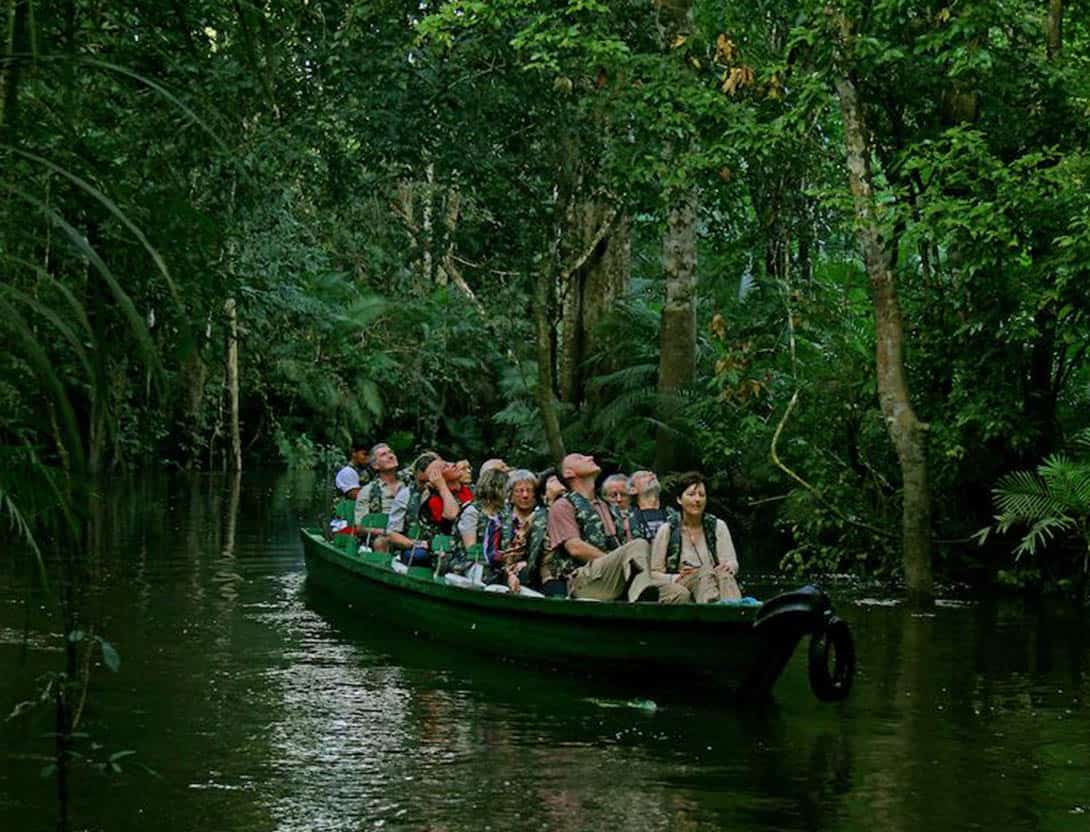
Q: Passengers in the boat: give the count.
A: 13